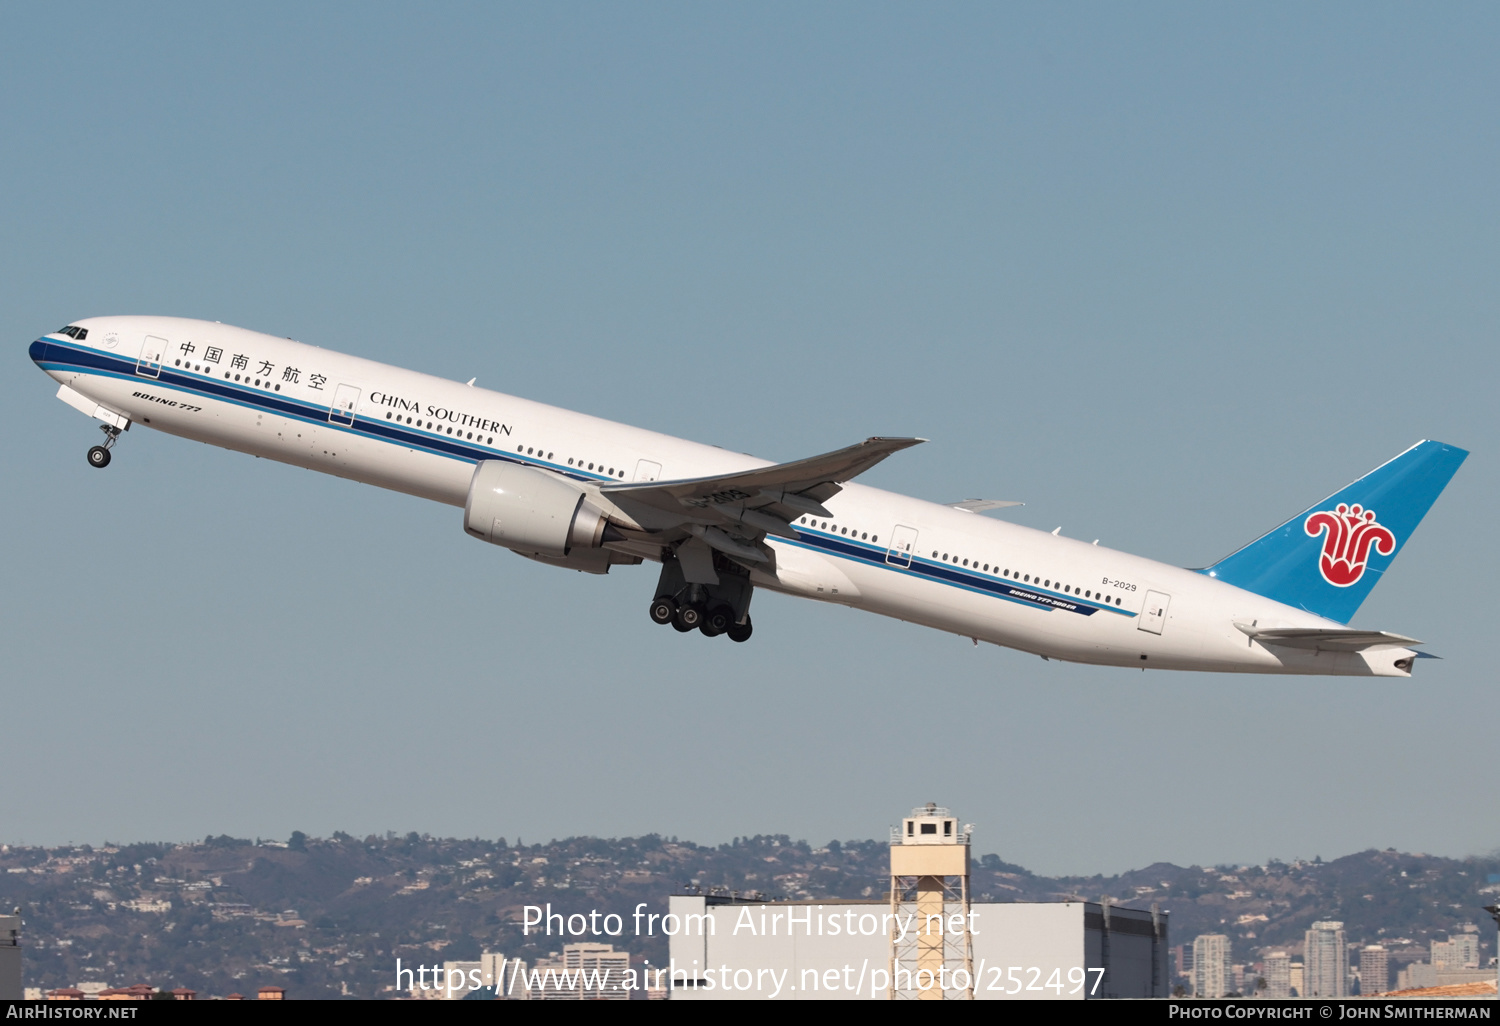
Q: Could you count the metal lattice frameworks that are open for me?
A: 1